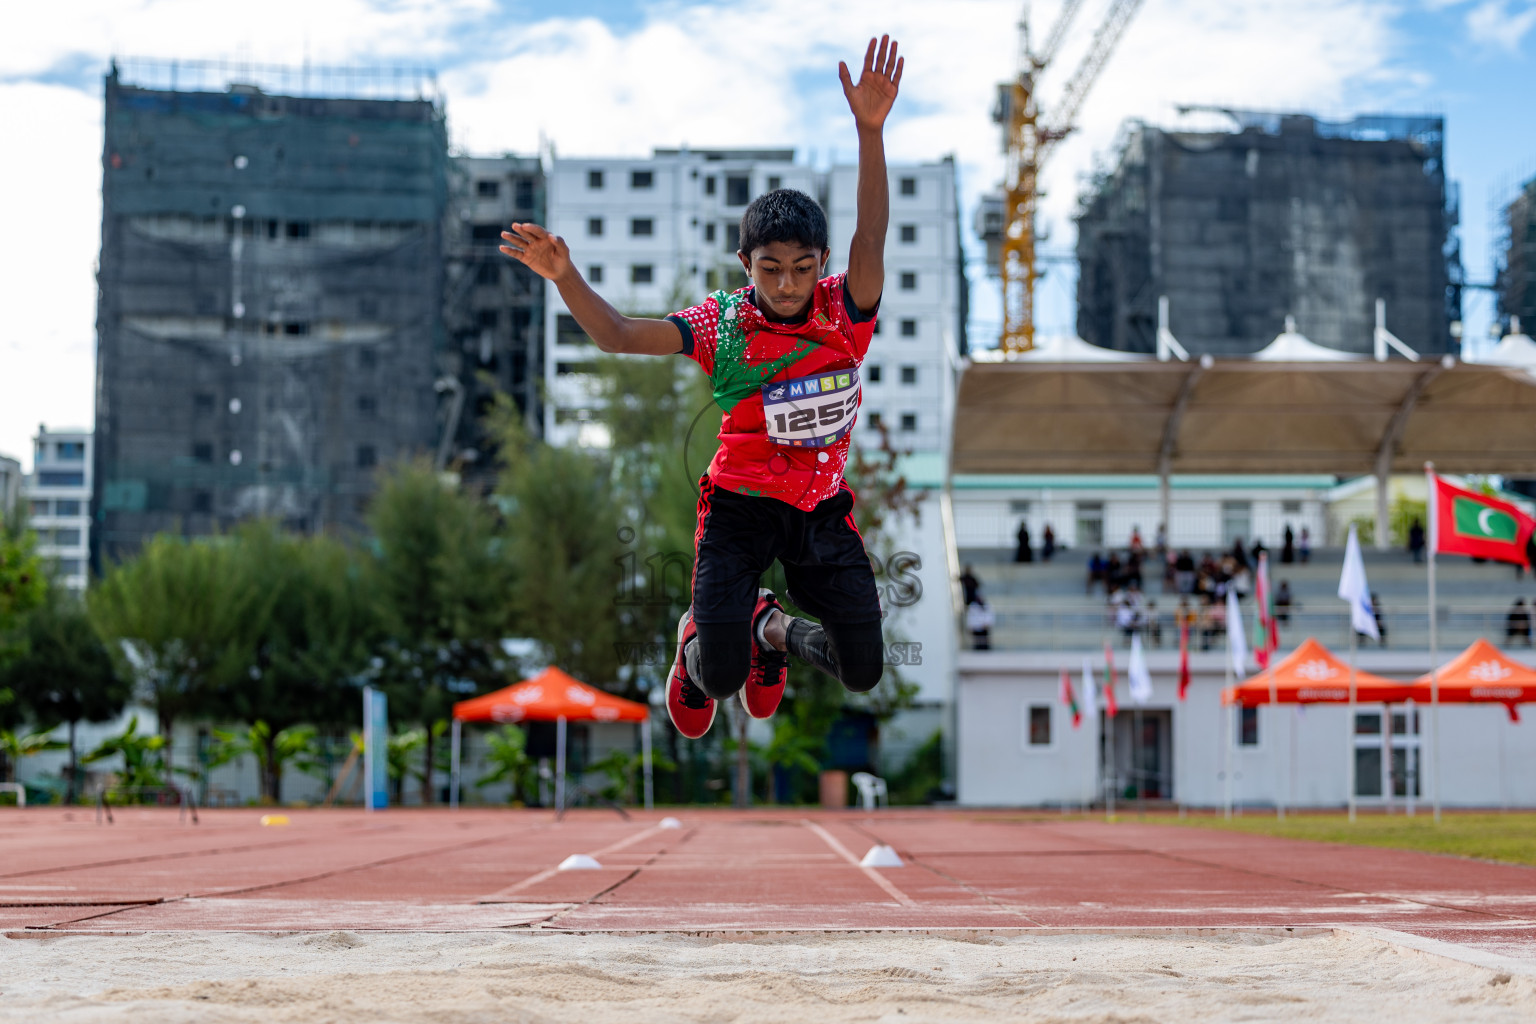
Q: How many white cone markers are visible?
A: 3